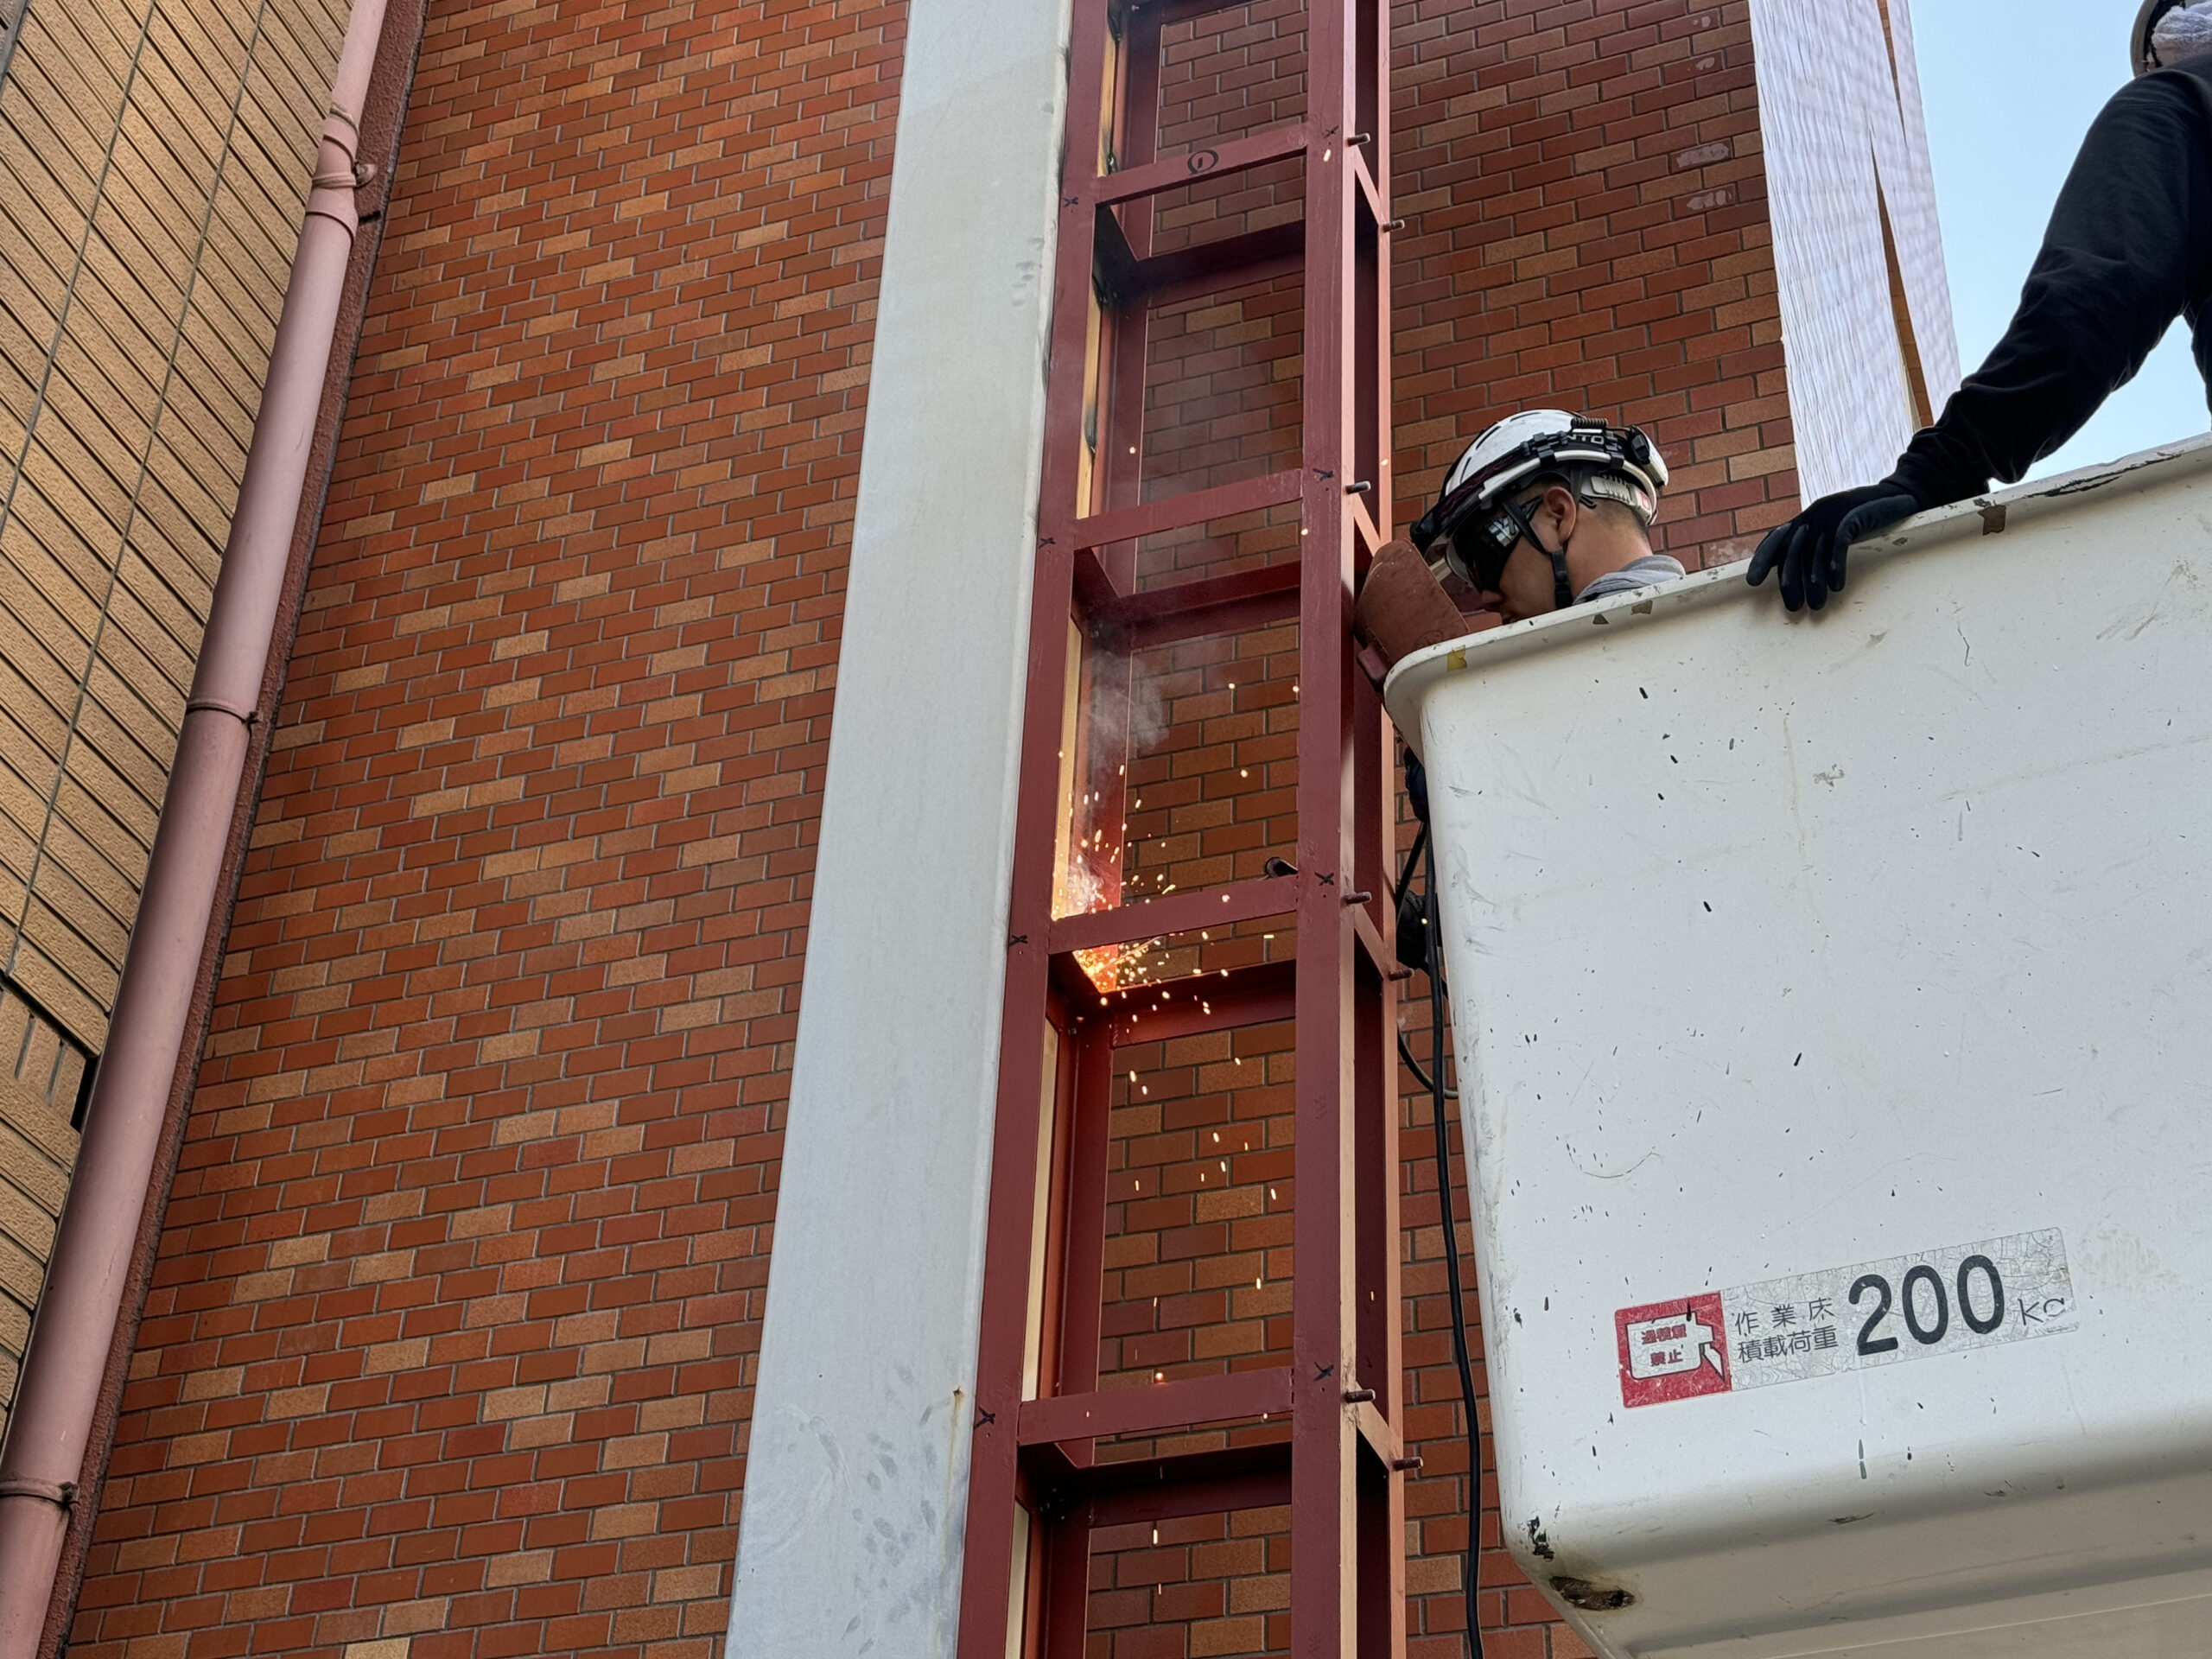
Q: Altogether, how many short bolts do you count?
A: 7